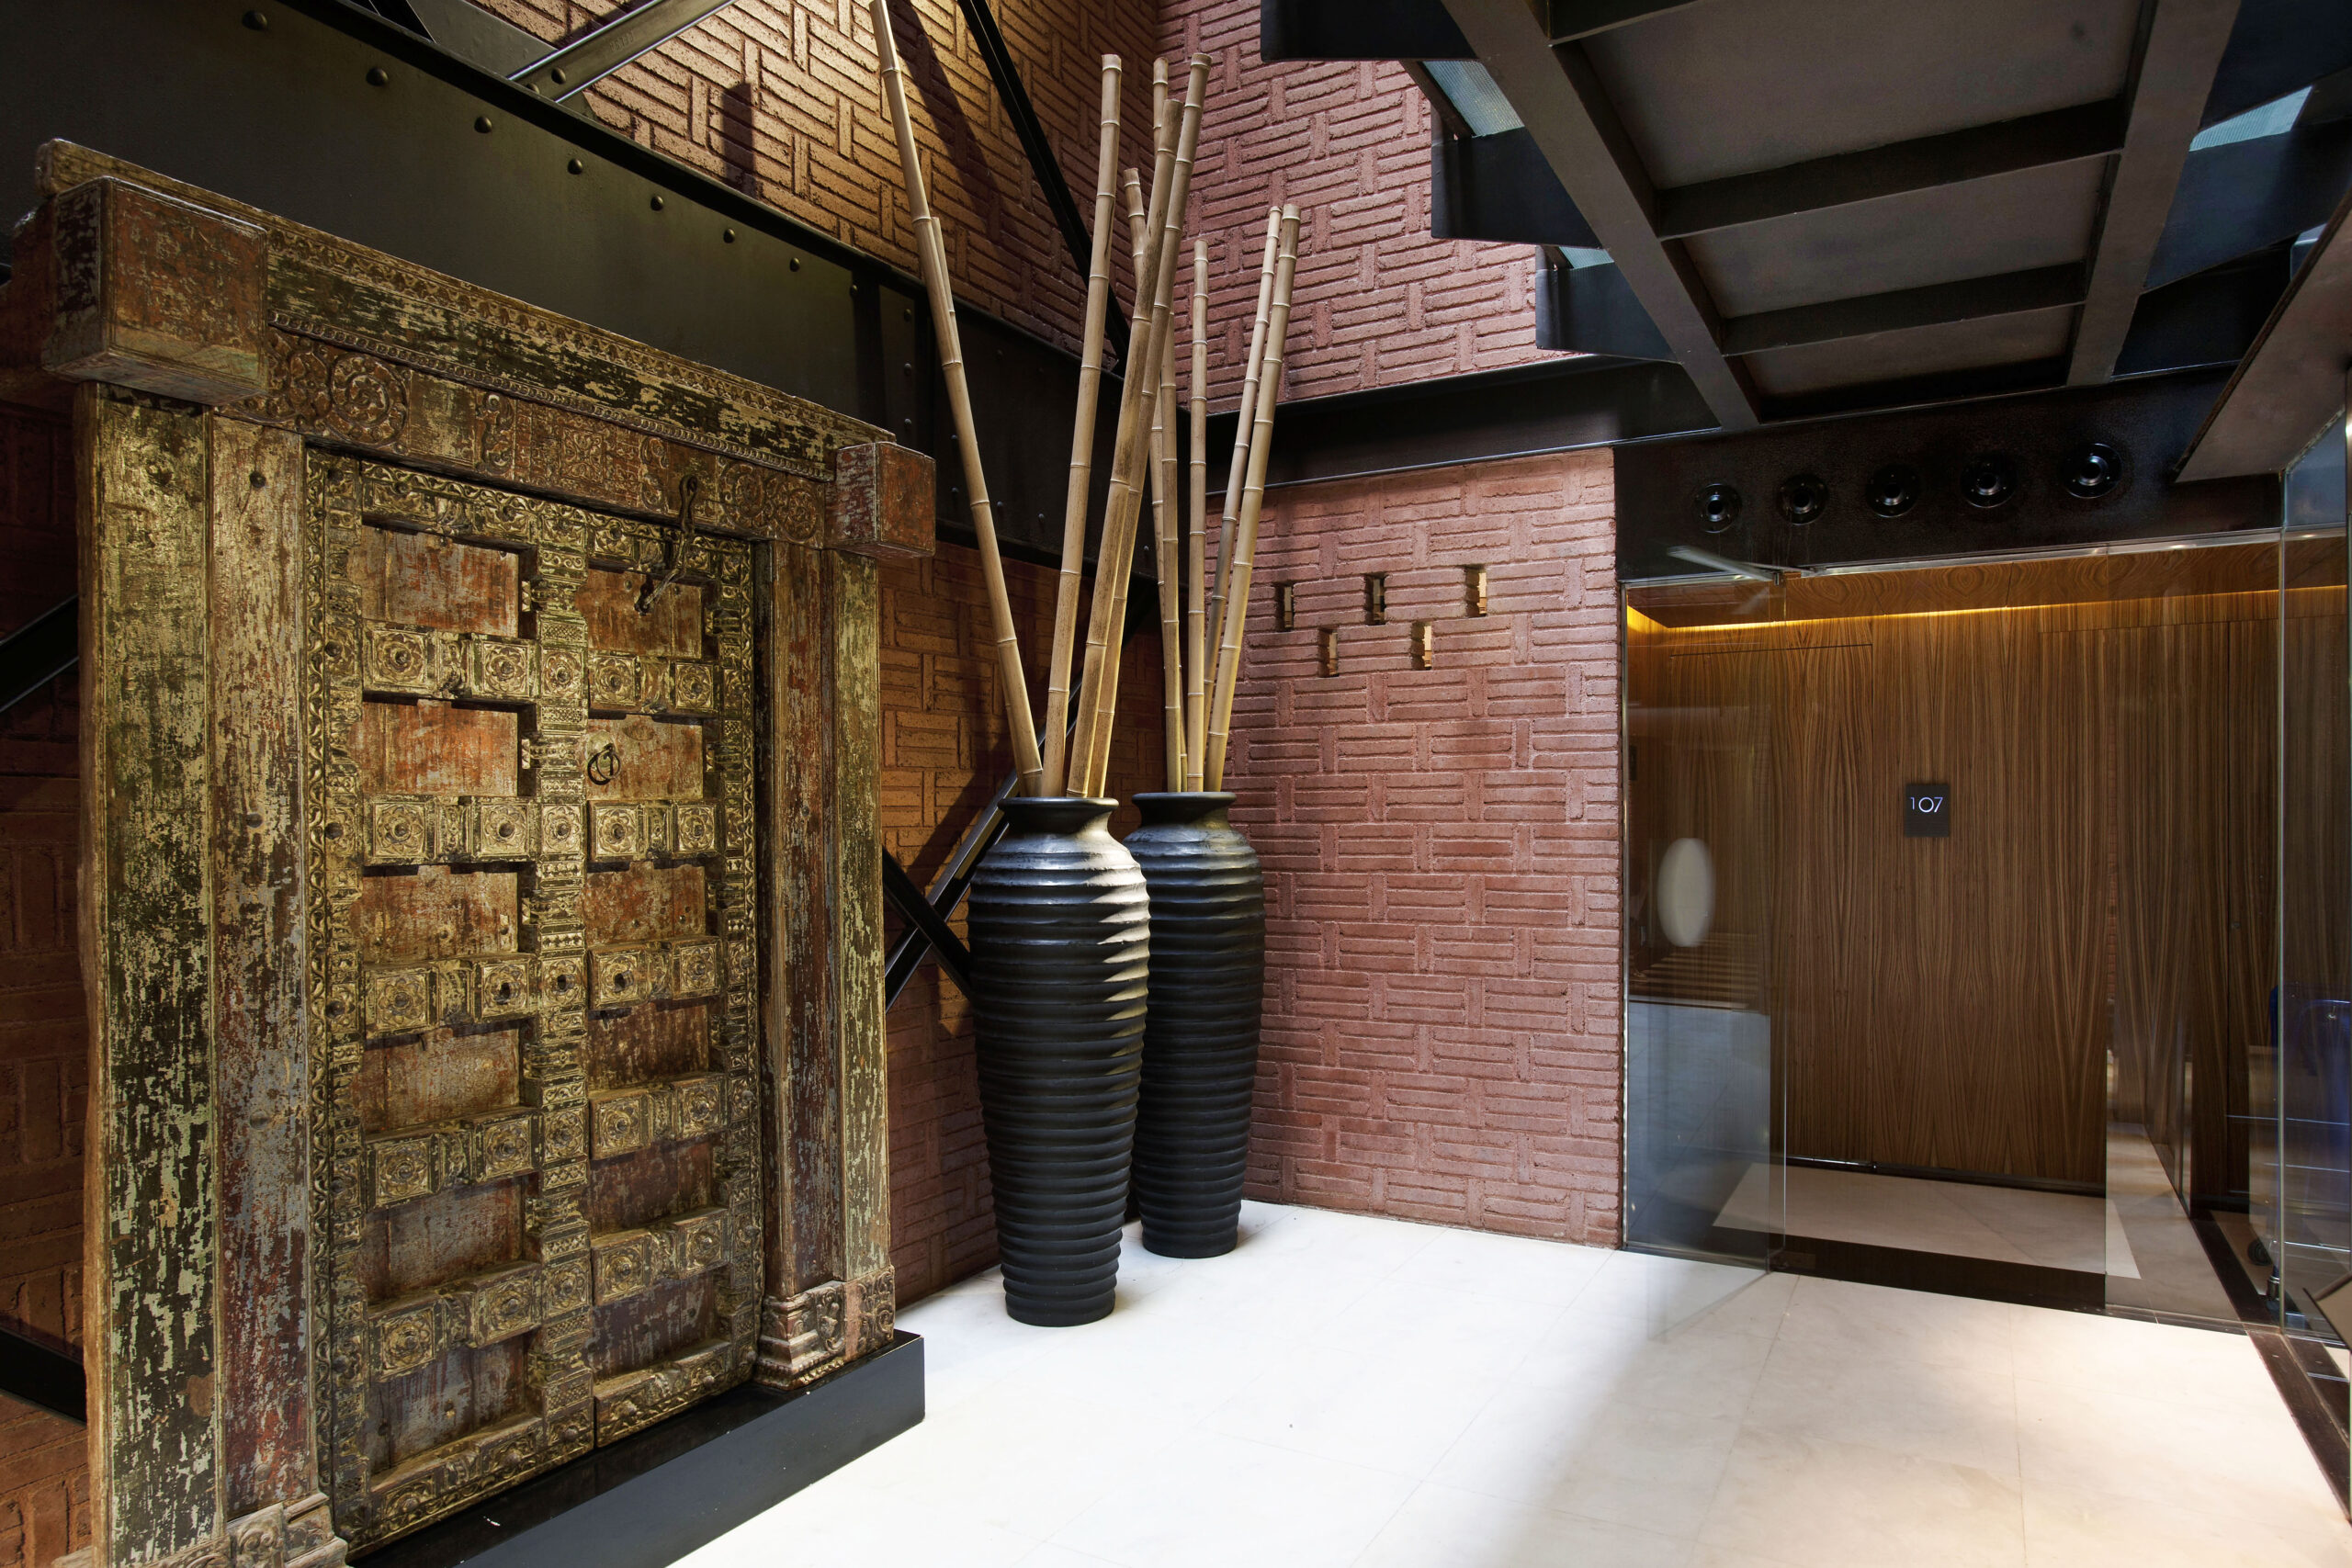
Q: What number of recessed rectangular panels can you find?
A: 12